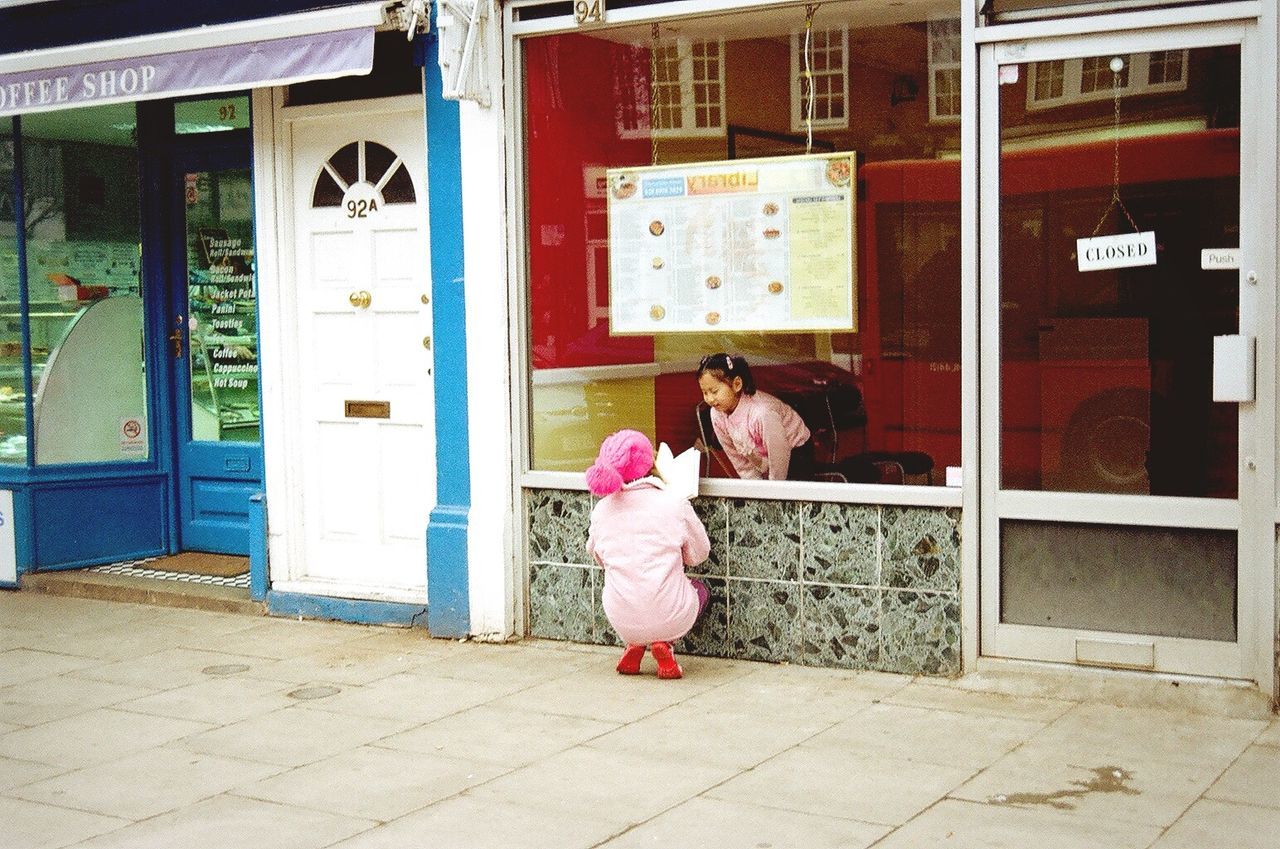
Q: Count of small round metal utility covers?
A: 2